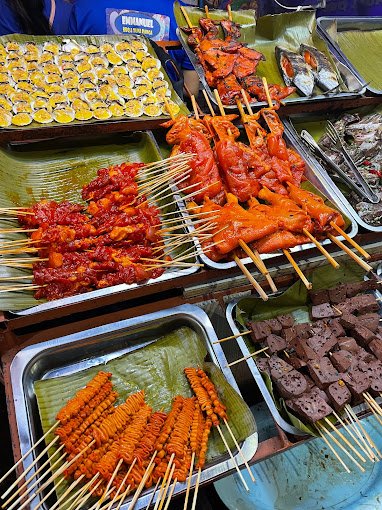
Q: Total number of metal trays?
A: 8